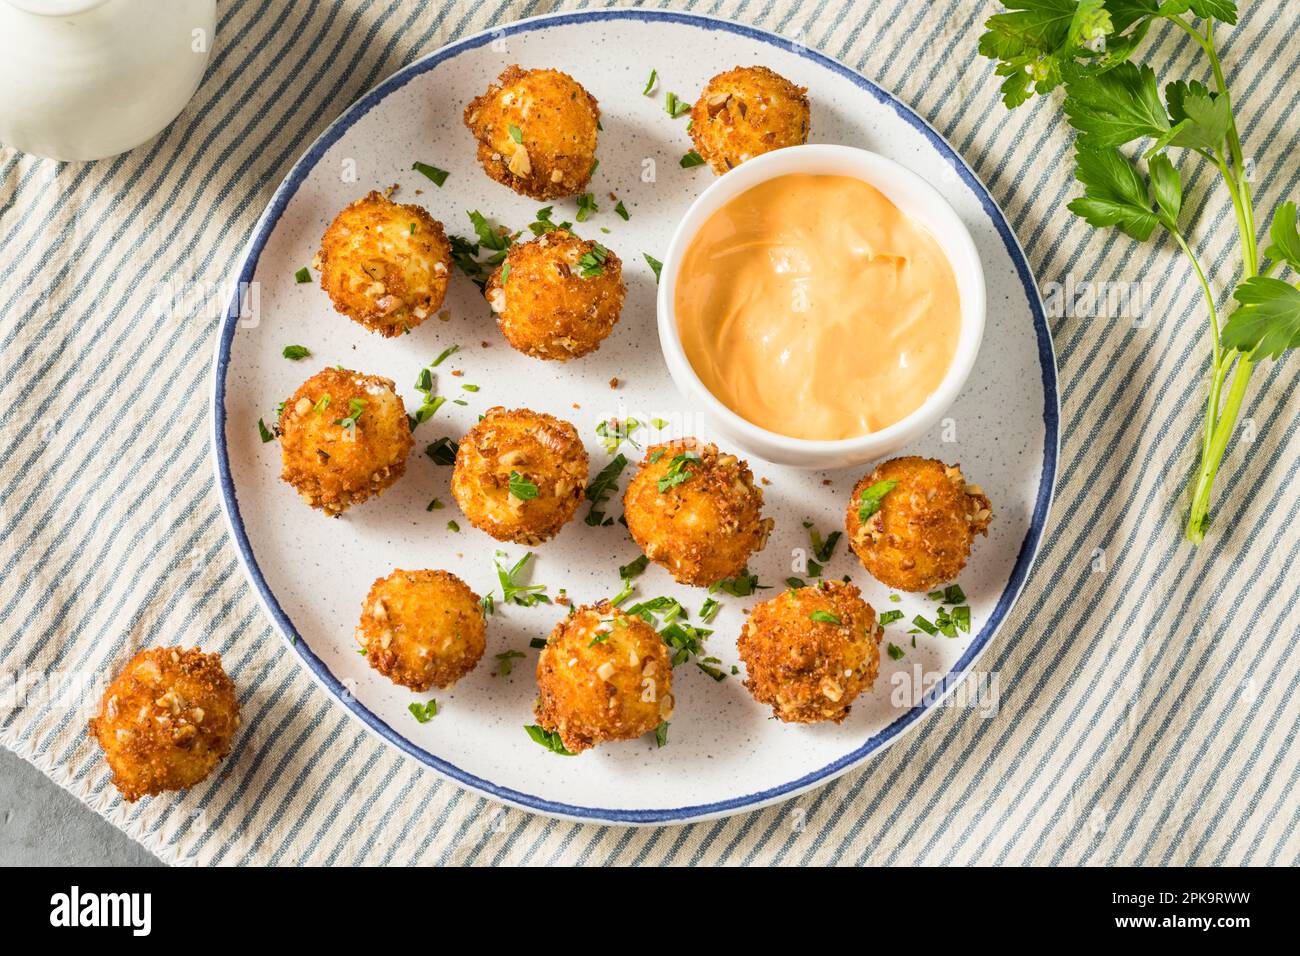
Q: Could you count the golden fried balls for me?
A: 12